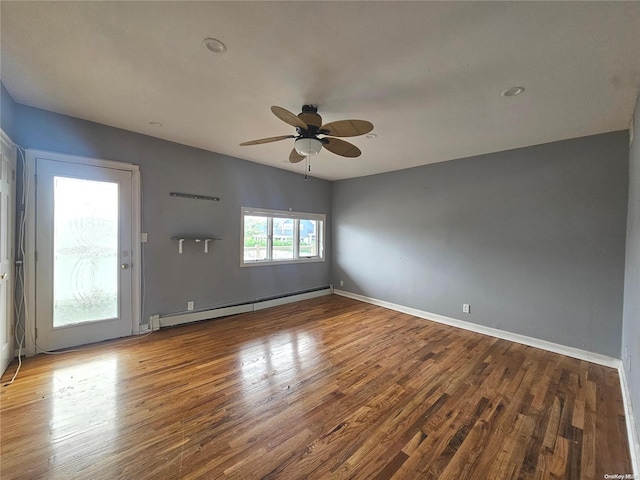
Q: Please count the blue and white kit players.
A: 0